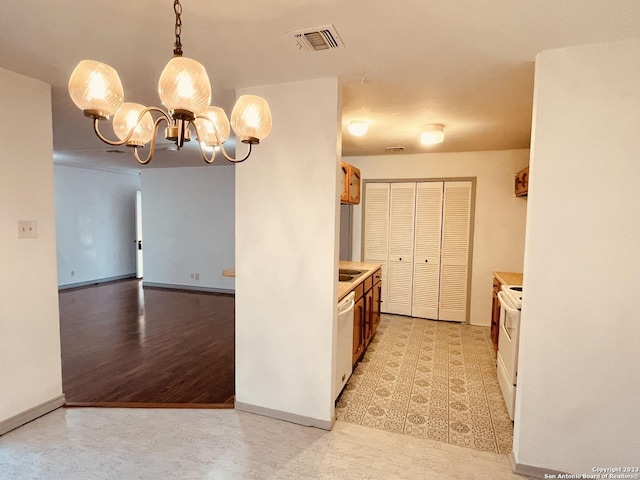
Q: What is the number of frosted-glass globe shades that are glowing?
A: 5